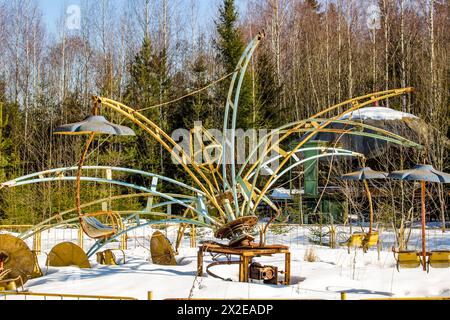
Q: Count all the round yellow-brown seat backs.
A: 3